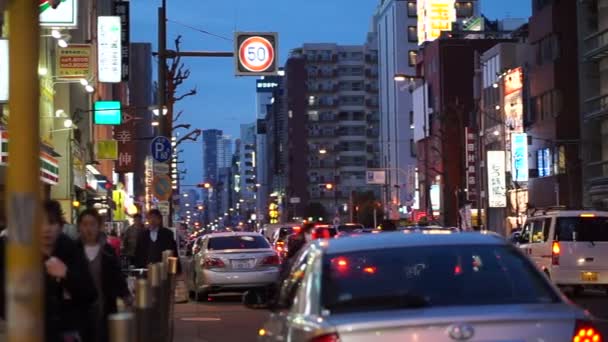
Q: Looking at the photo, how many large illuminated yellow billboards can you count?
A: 1